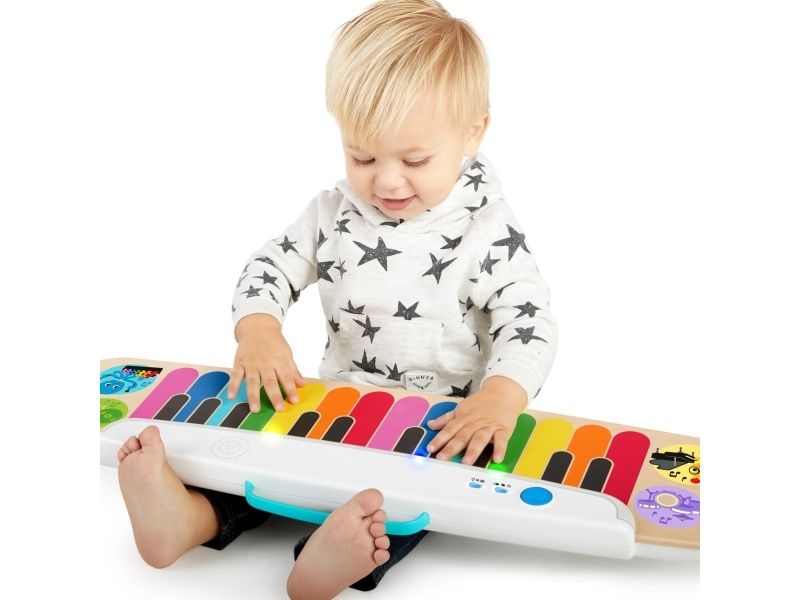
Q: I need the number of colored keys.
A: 14